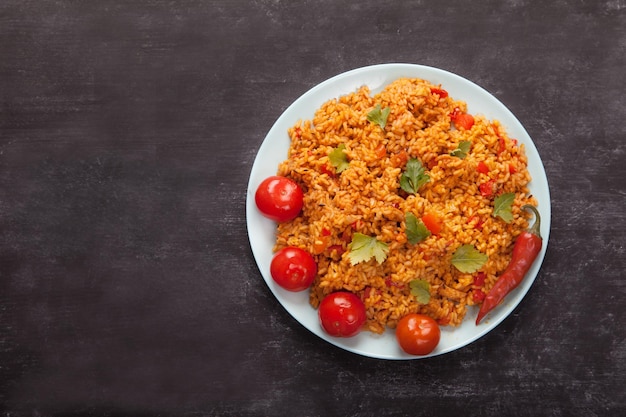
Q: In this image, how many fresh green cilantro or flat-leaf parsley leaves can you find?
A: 9